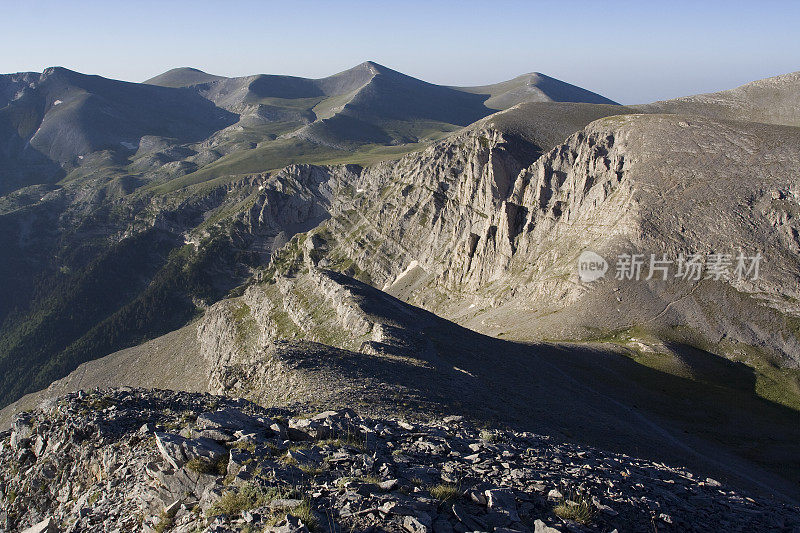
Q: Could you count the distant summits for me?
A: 4